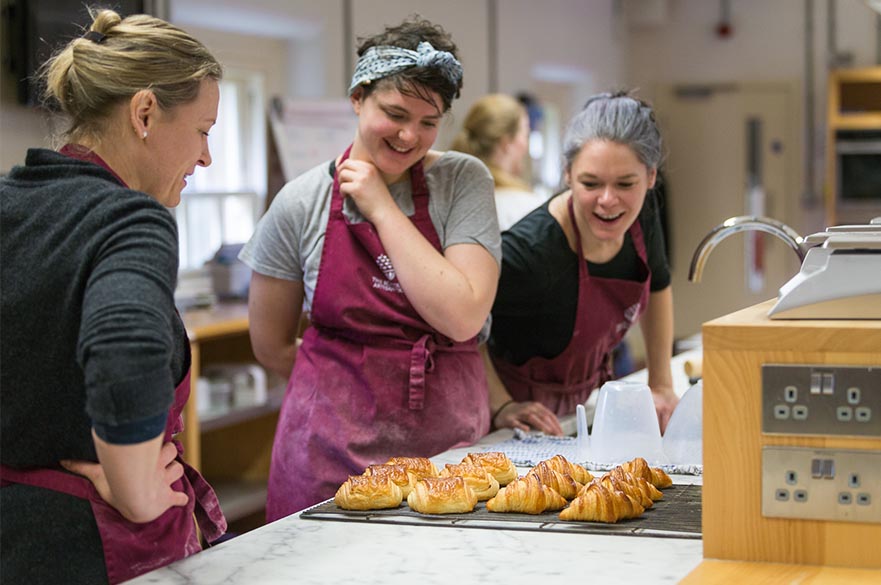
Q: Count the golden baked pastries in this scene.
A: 13